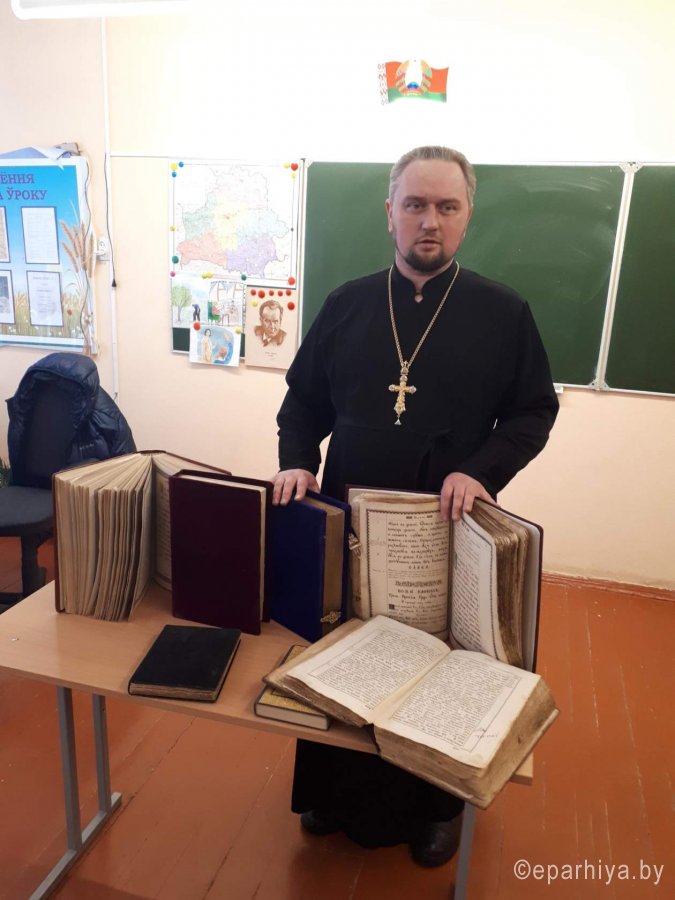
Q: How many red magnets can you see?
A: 9